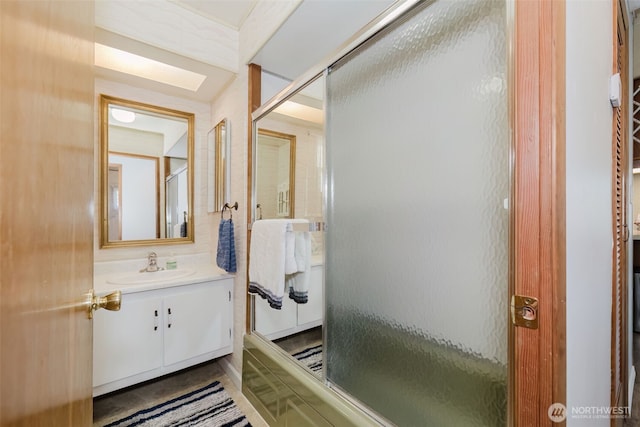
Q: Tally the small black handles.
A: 2